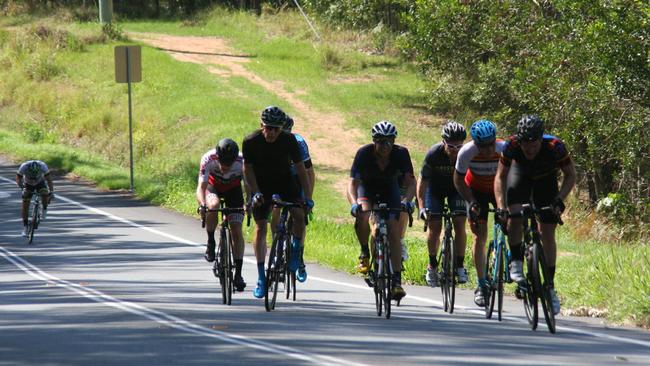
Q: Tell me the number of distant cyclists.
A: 1